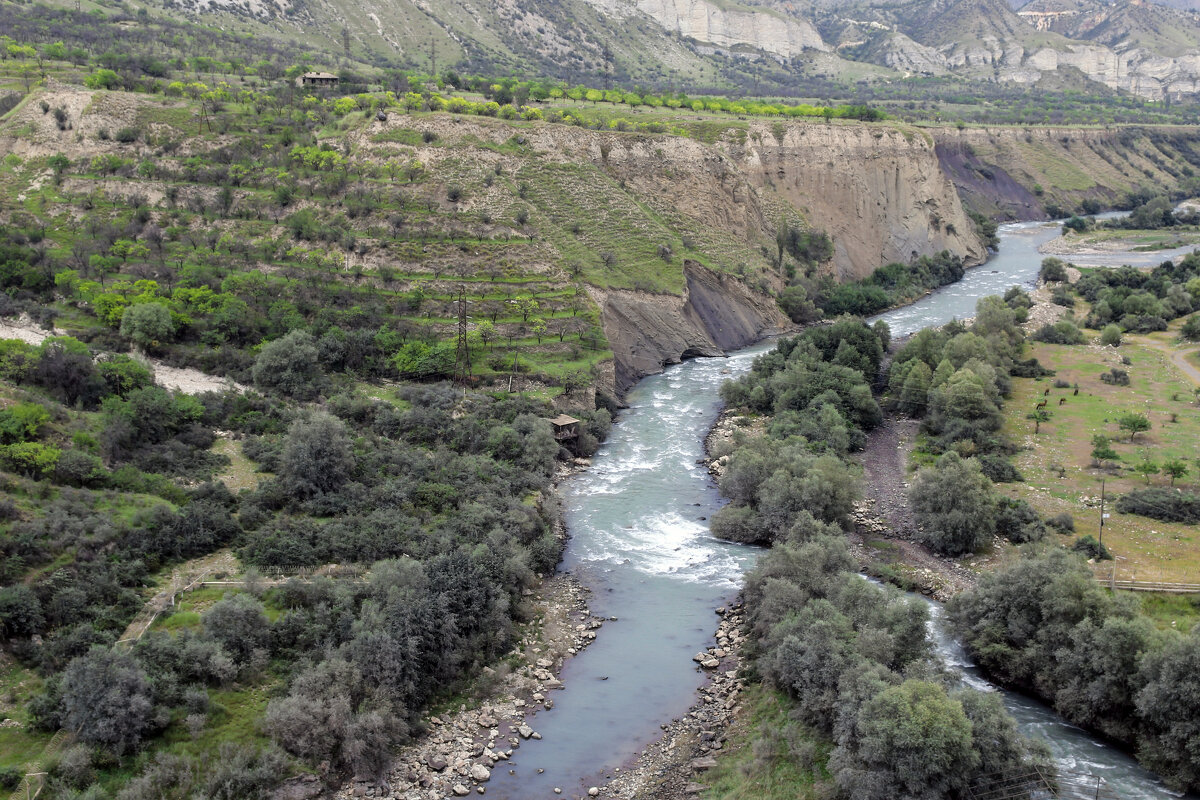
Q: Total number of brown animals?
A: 4